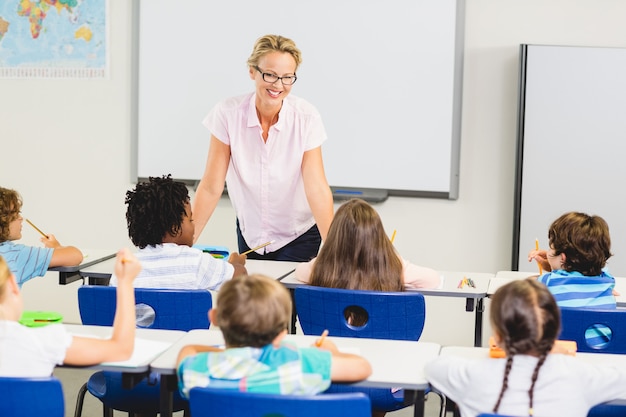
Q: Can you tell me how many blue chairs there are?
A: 6